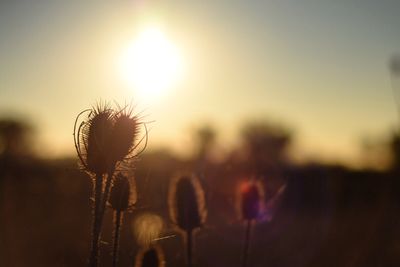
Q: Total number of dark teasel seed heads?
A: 6